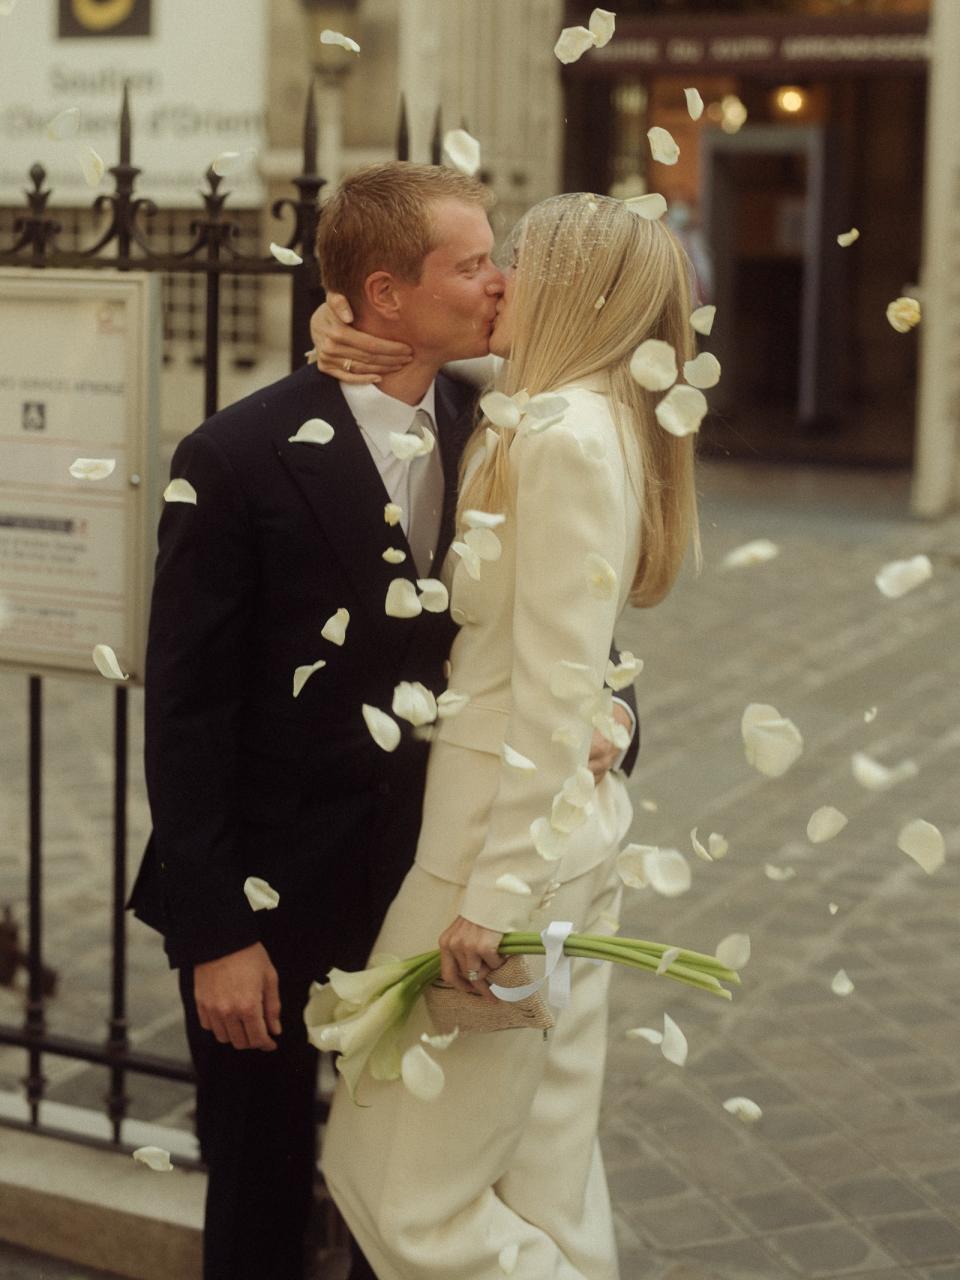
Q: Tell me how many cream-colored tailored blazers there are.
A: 1